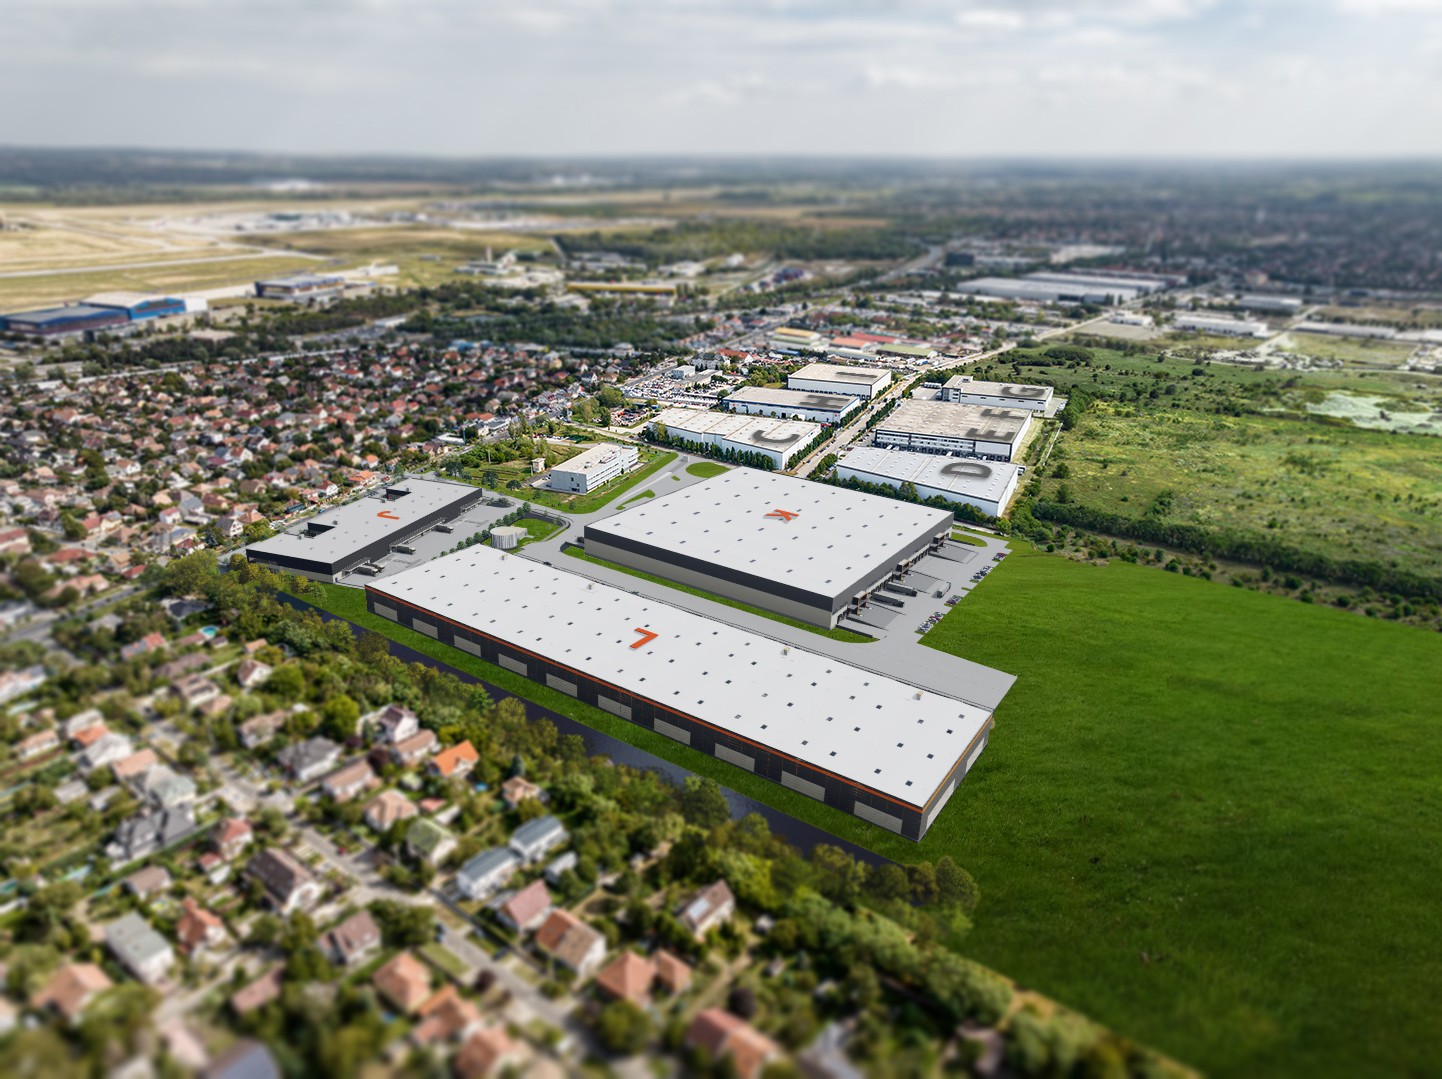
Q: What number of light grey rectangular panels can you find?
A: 12